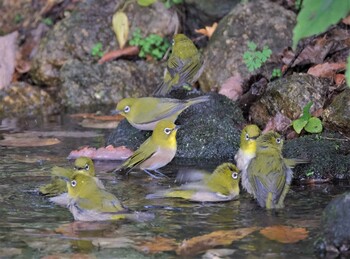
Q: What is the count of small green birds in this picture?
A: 8